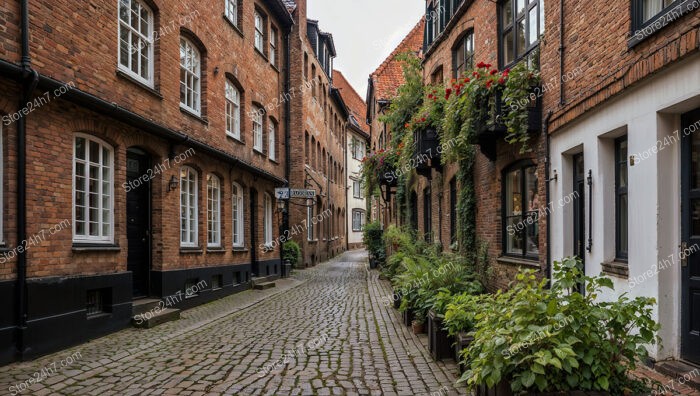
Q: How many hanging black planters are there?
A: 3